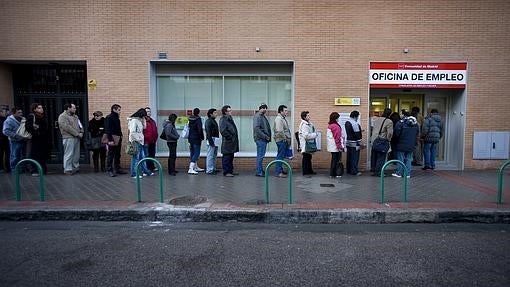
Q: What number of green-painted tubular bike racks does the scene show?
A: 5